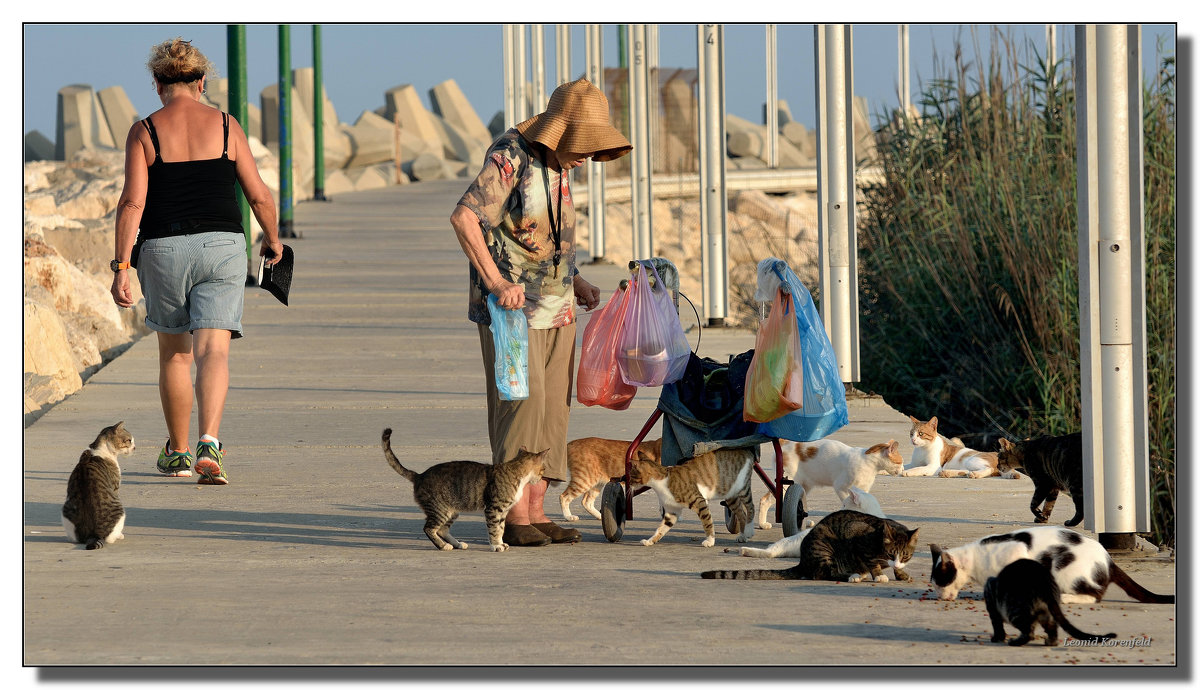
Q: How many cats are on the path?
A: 11